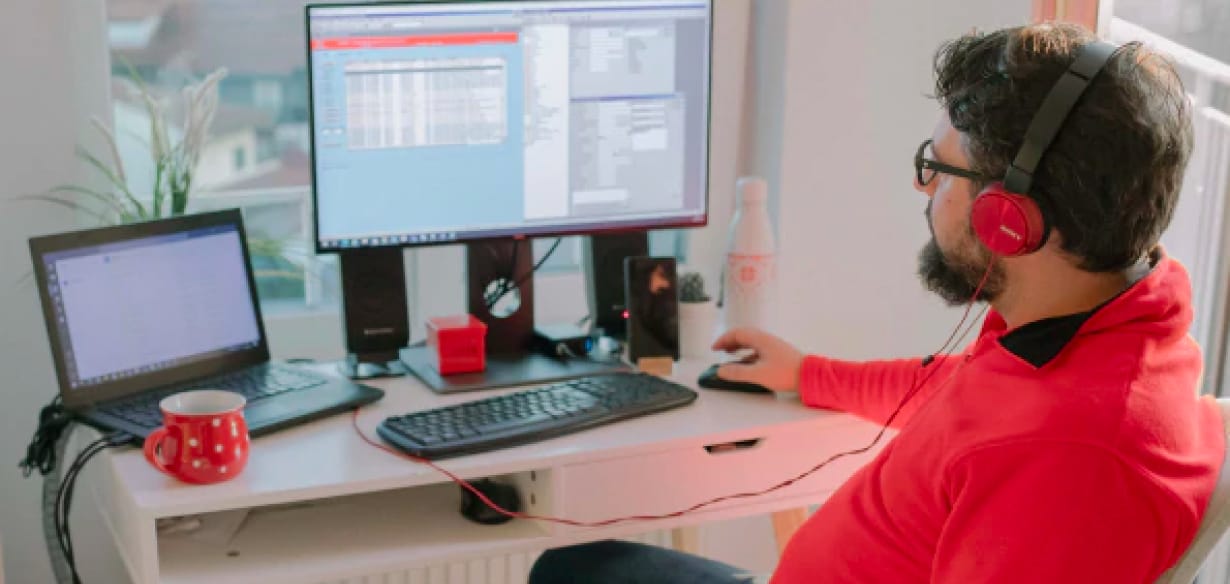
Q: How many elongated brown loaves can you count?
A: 0